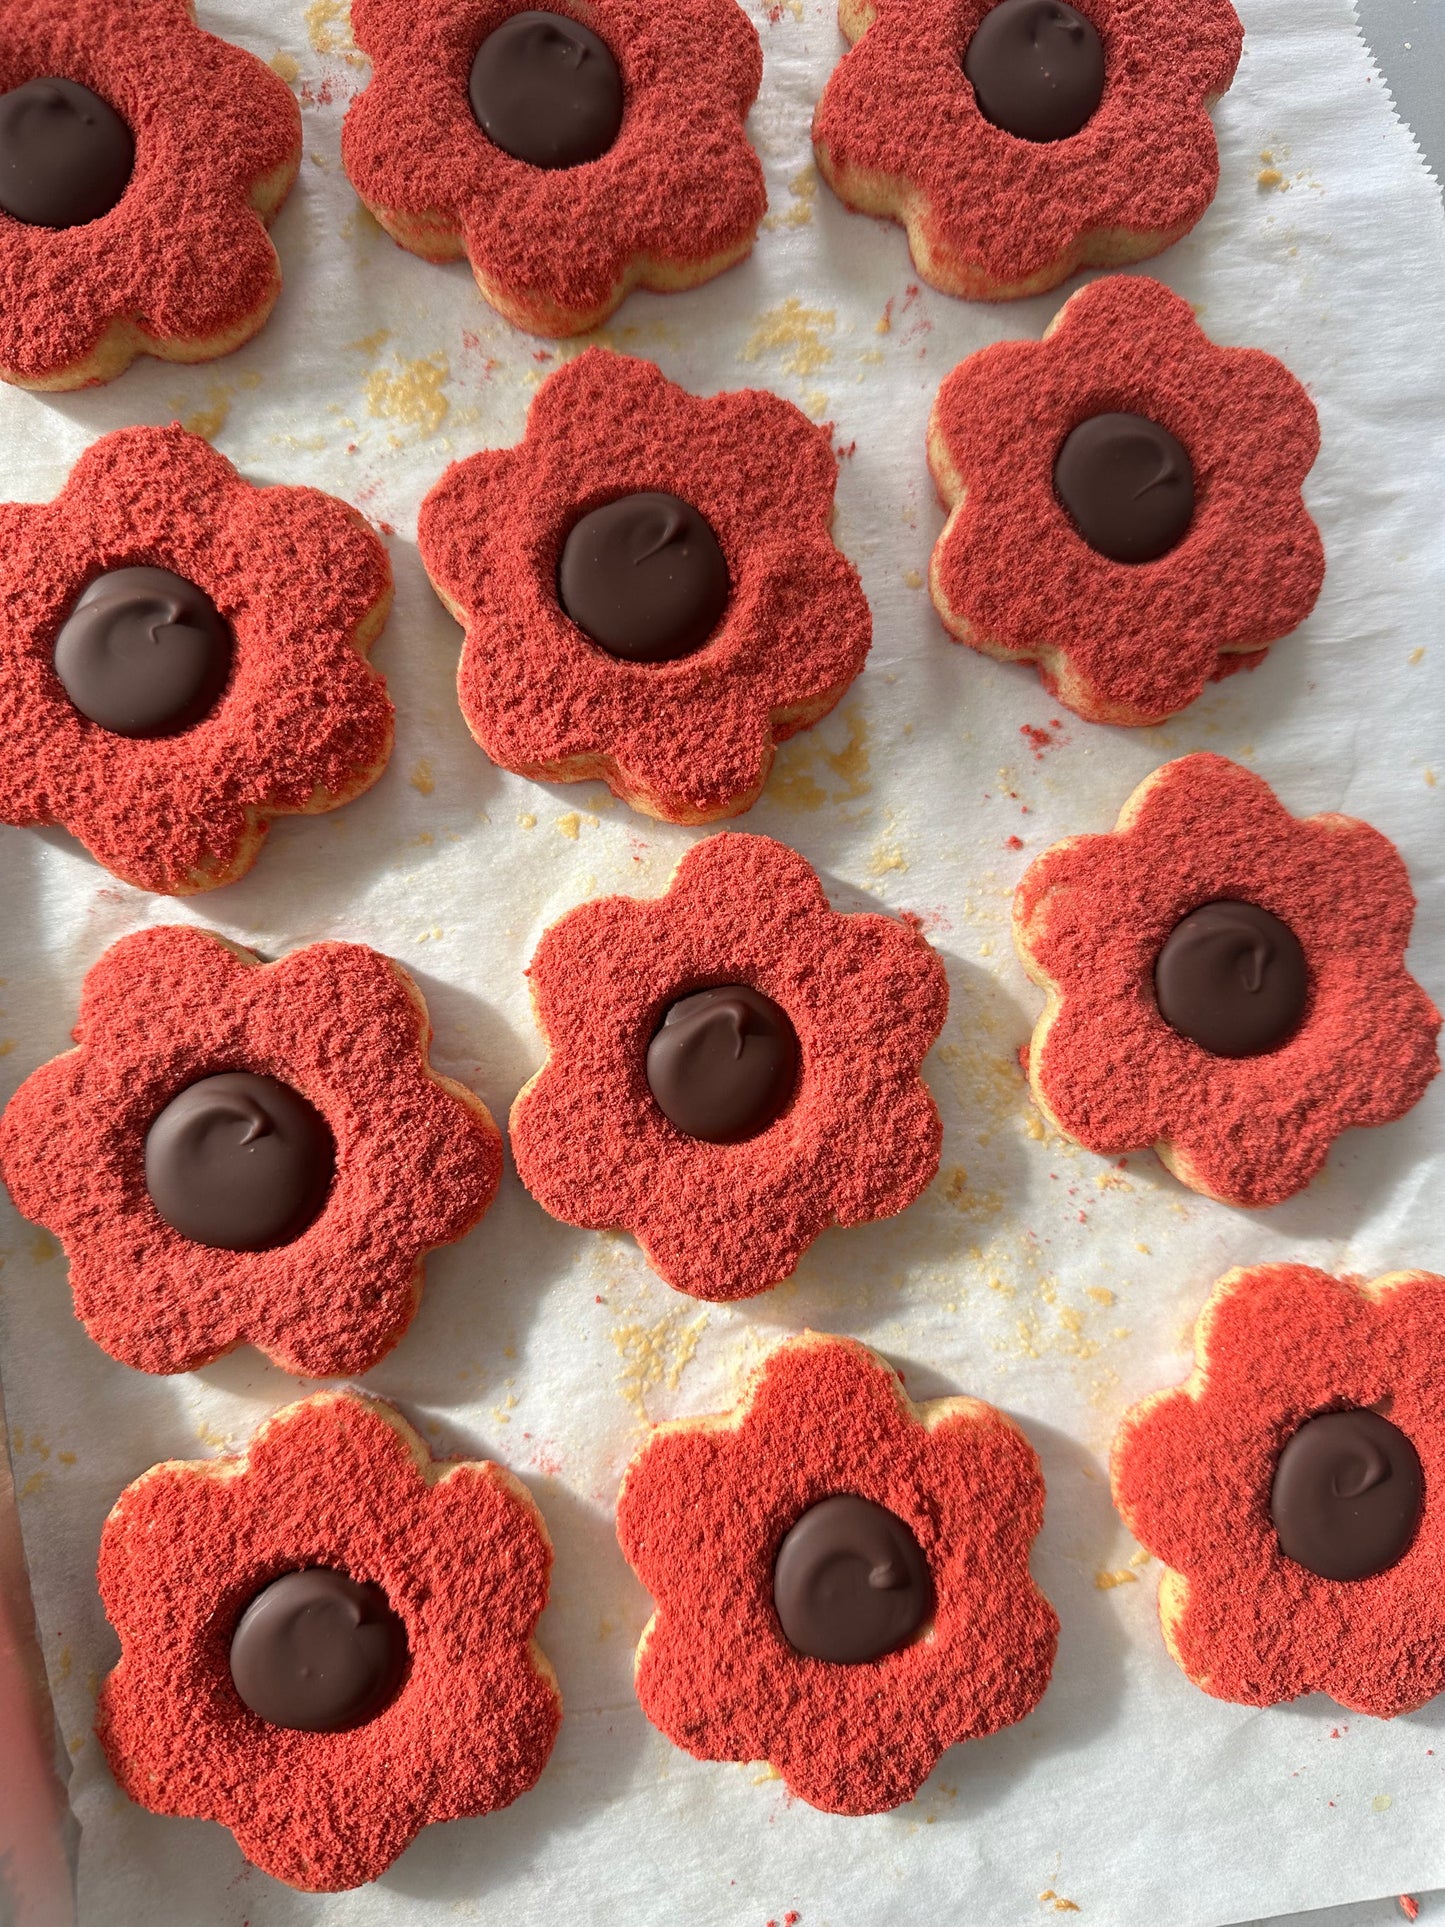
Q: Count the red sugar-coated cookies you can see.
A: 12